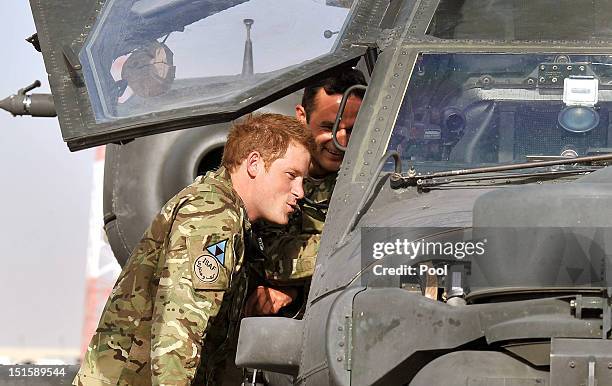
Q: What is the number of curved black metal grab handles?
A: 2